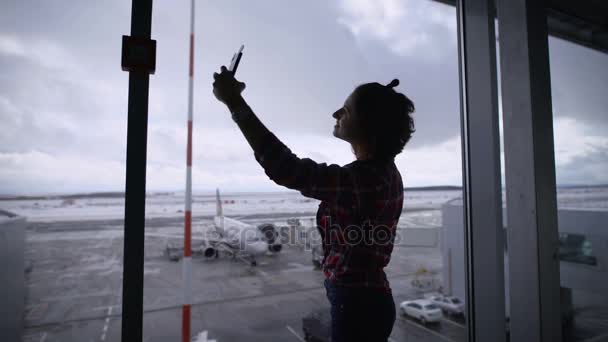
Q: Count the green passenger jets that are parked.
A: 0